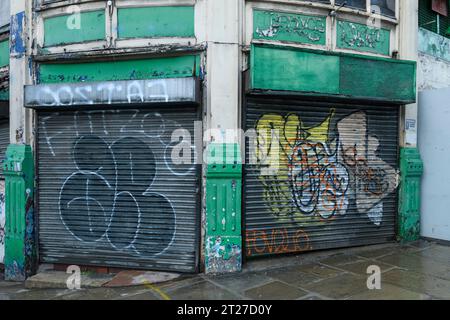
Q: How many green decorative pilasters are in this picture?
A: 3